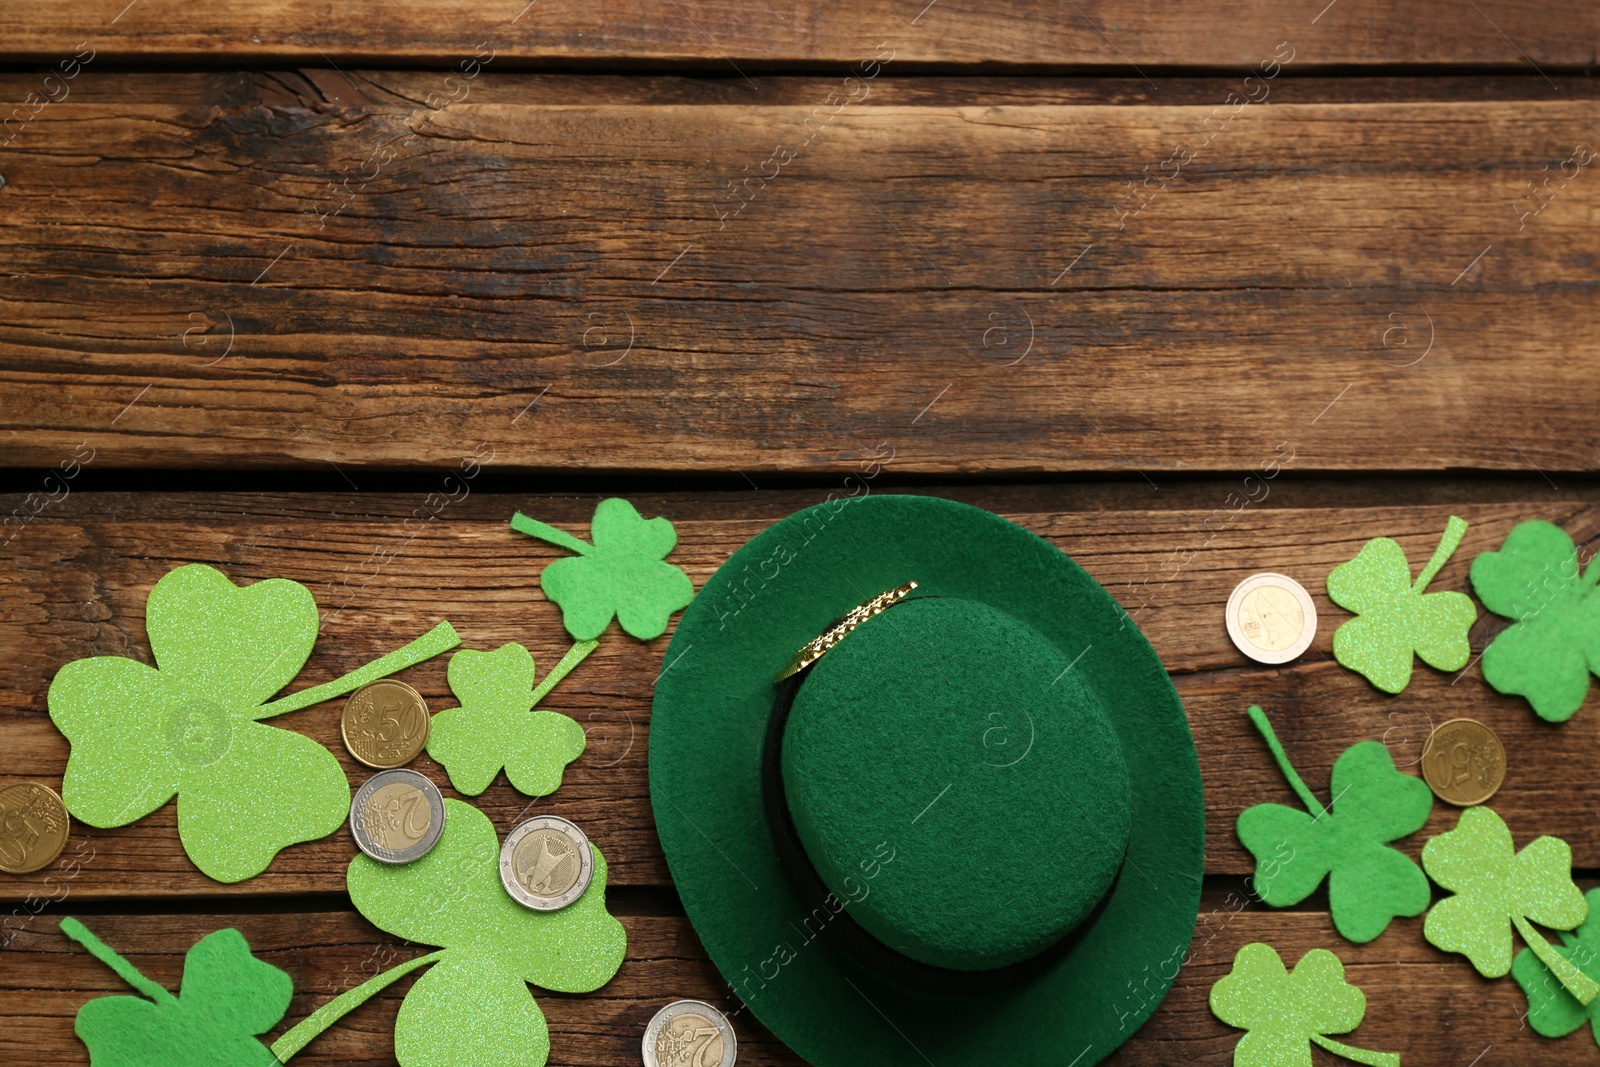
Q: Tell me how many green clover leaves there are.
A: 11